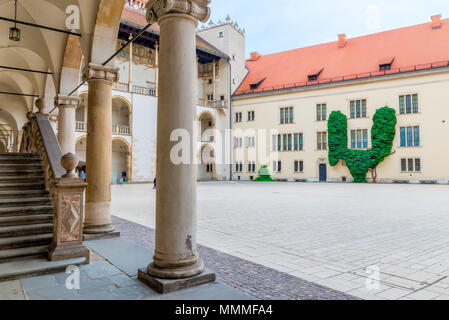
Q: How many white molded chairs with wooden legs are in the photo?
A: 0